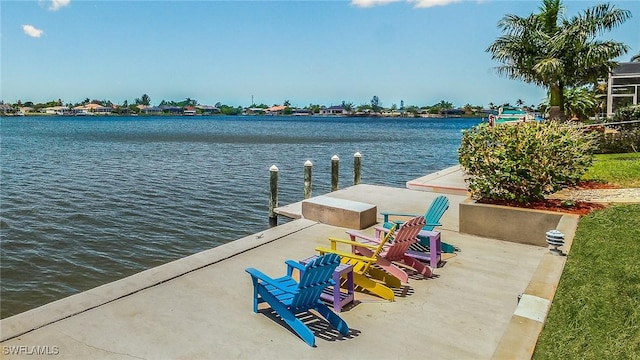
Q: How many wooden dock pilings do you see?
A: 4